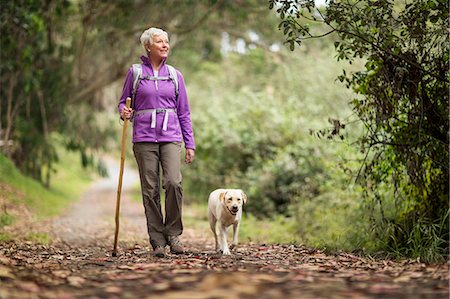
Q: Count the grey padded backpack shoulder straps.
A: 2